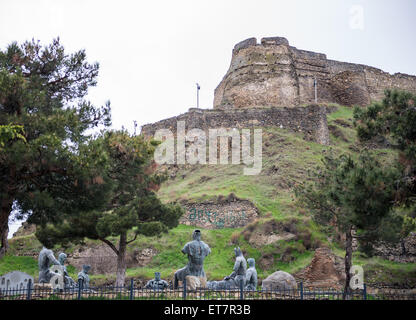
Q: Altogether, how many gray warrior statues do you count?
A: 7